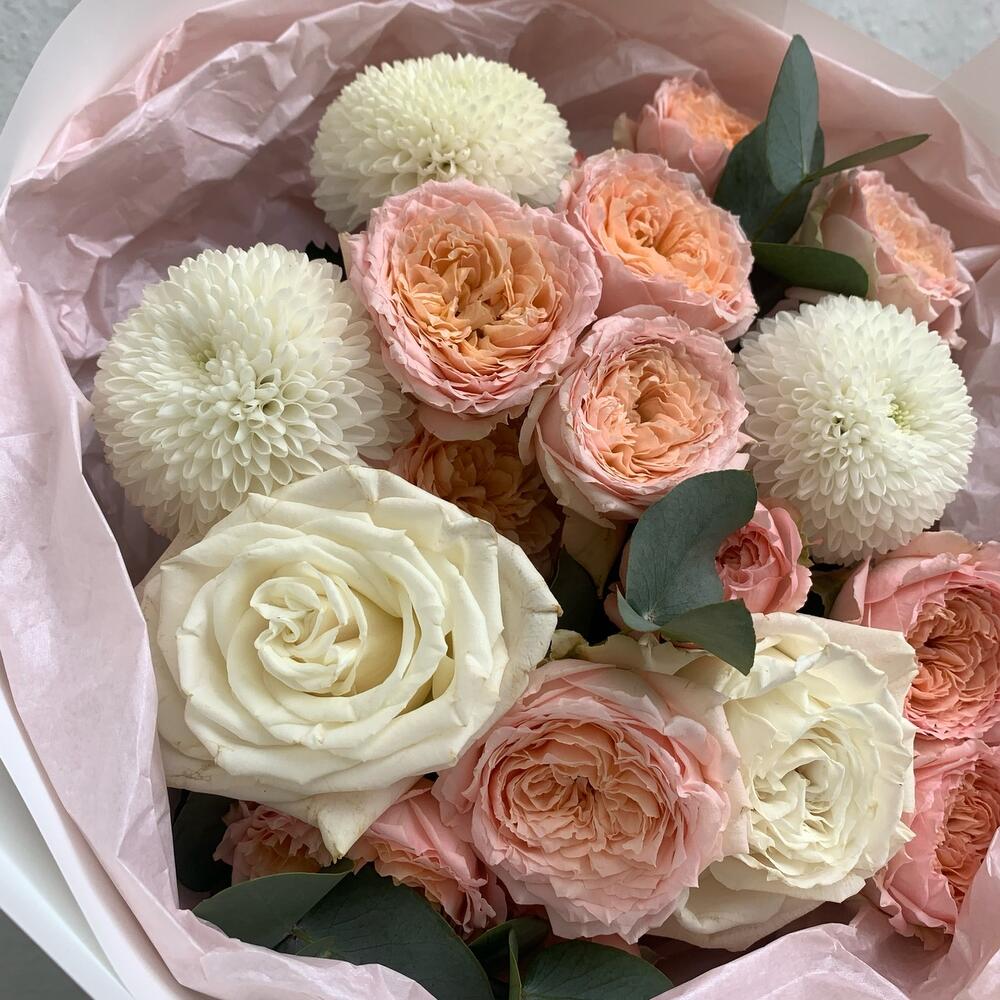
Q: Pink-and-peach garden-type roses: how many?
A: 12